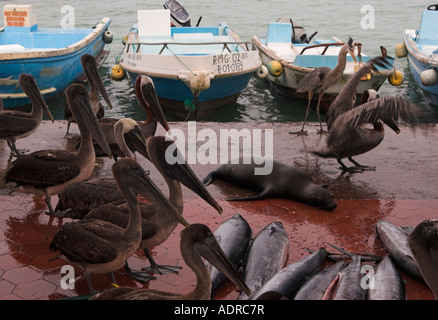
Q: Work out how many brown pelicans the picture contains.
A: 10